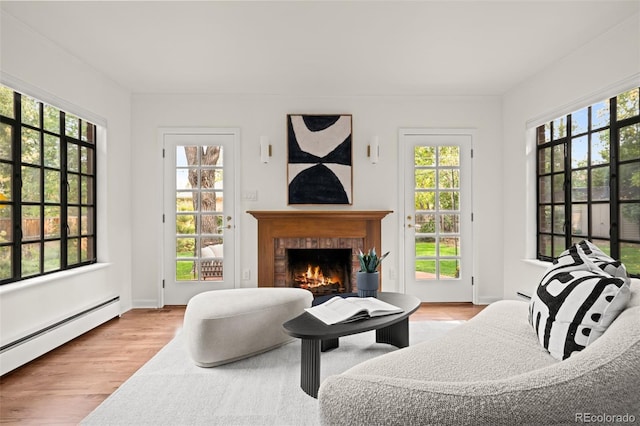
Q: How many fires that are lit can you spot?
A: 1